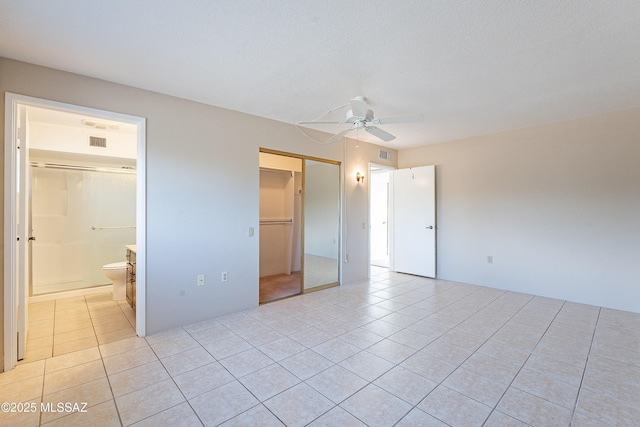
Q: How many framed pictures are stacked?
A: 0